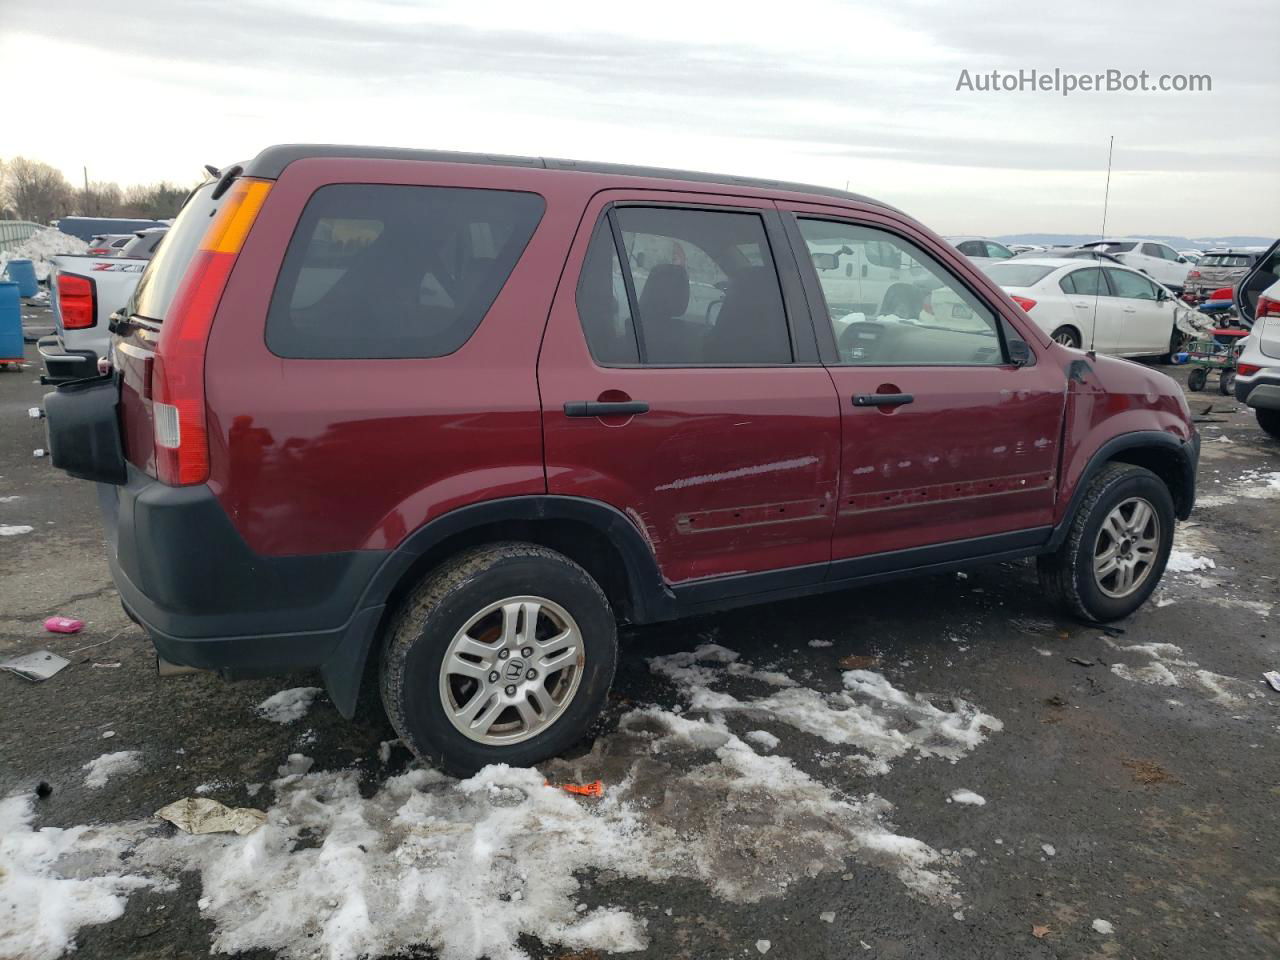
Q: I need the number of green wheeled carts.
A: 1